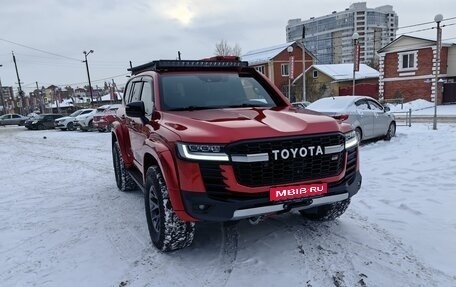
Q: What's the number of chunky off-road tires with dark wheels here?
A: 3